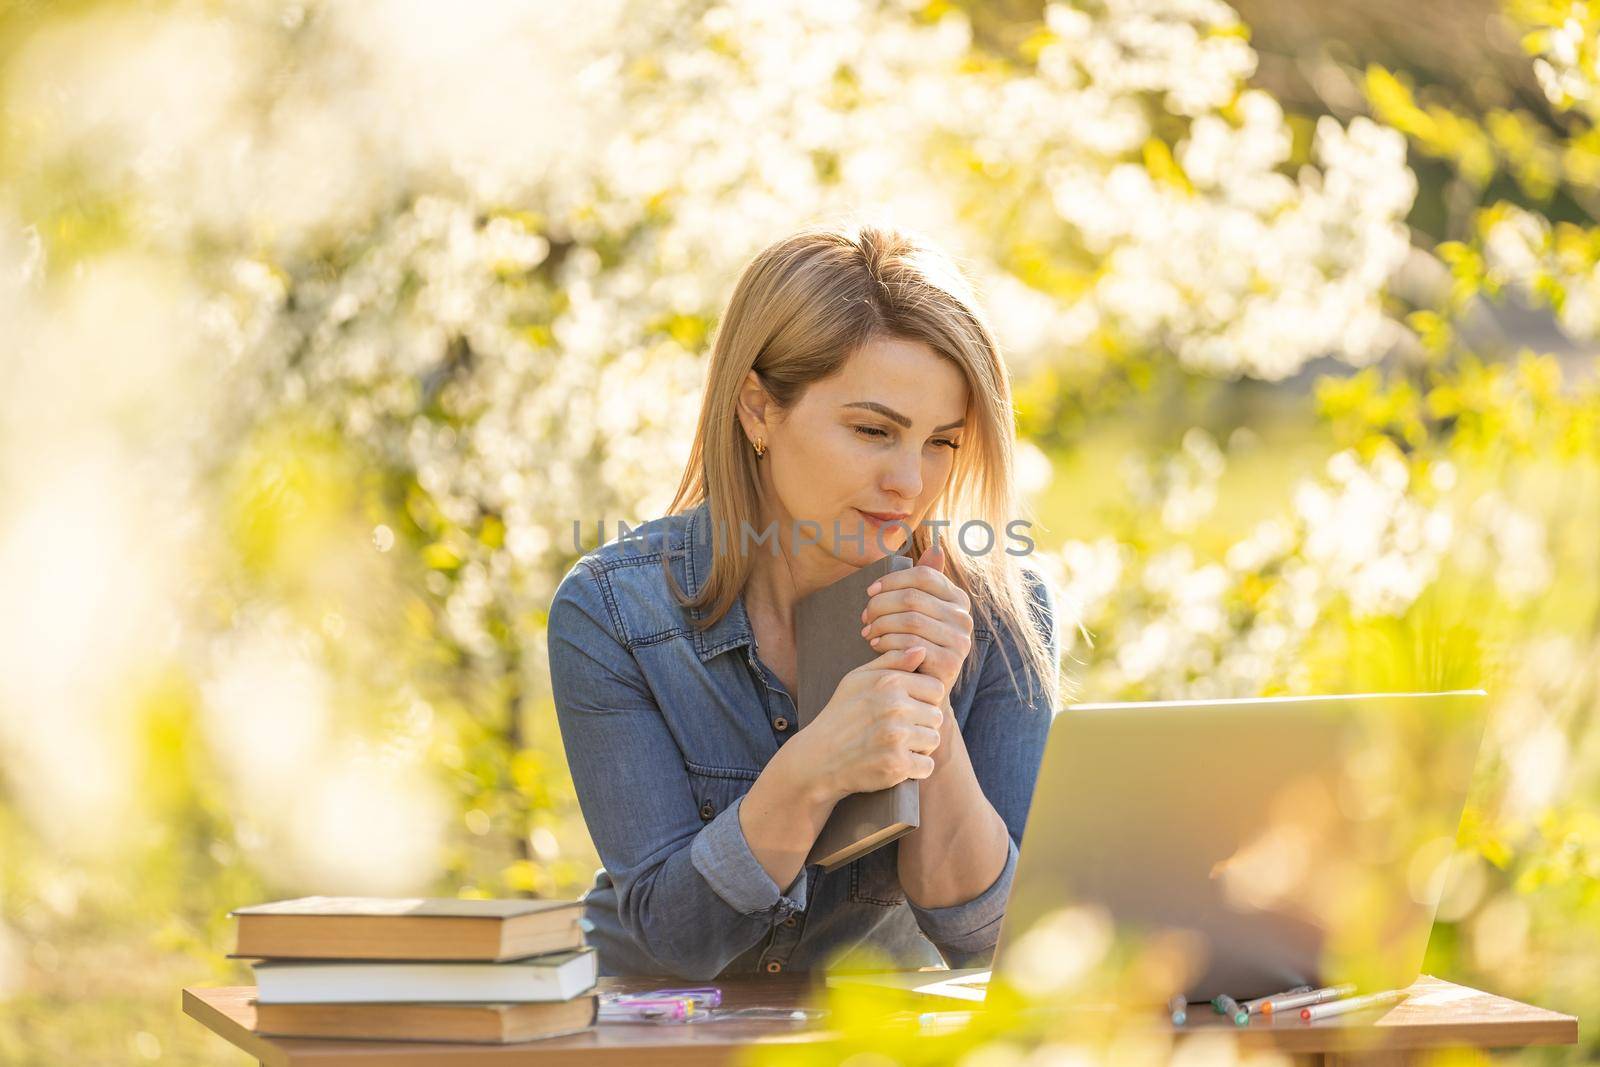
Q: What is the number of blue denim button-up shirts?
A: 1